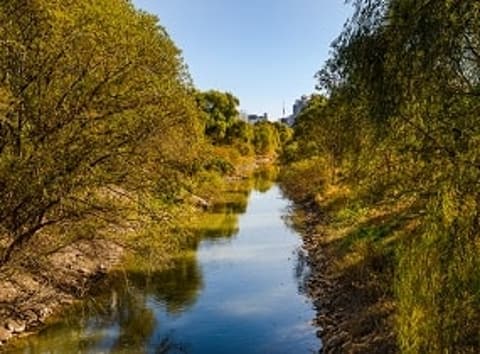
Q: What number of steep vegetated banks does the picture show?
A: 2